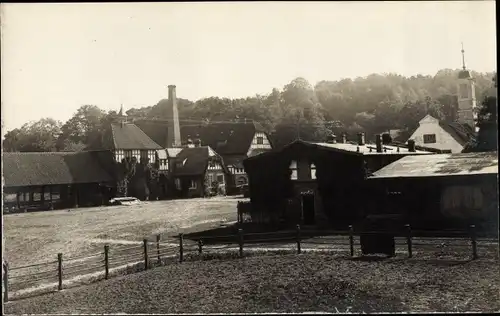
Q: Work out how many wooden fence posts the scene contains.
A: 12